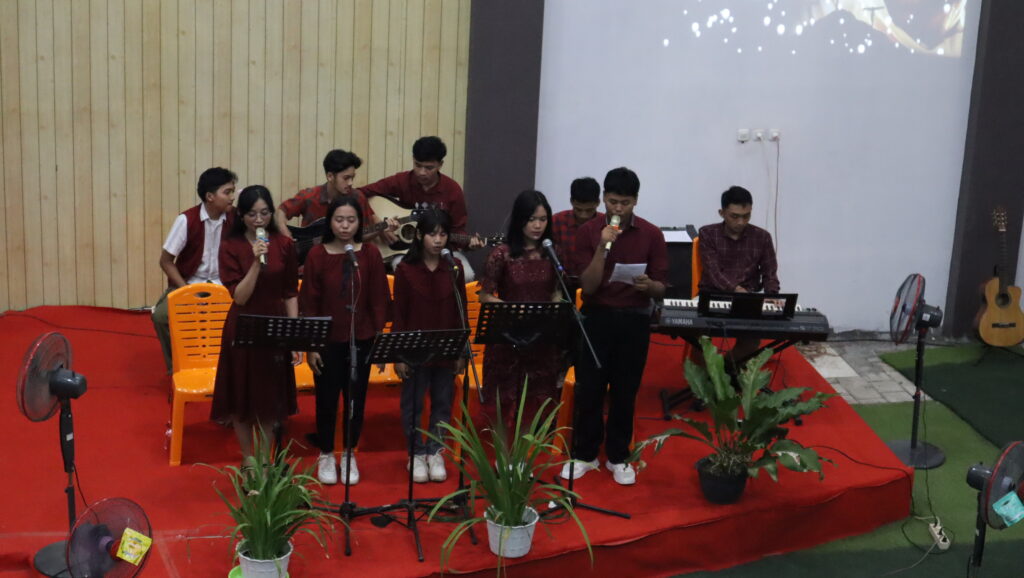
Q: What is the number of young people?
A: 10